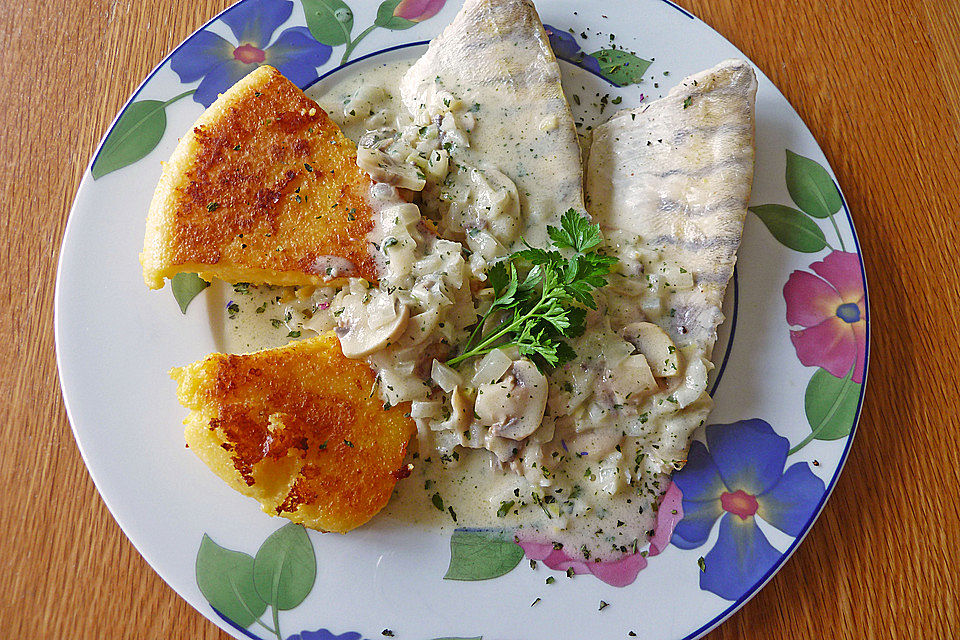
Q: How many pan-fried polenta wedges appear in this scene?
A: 2